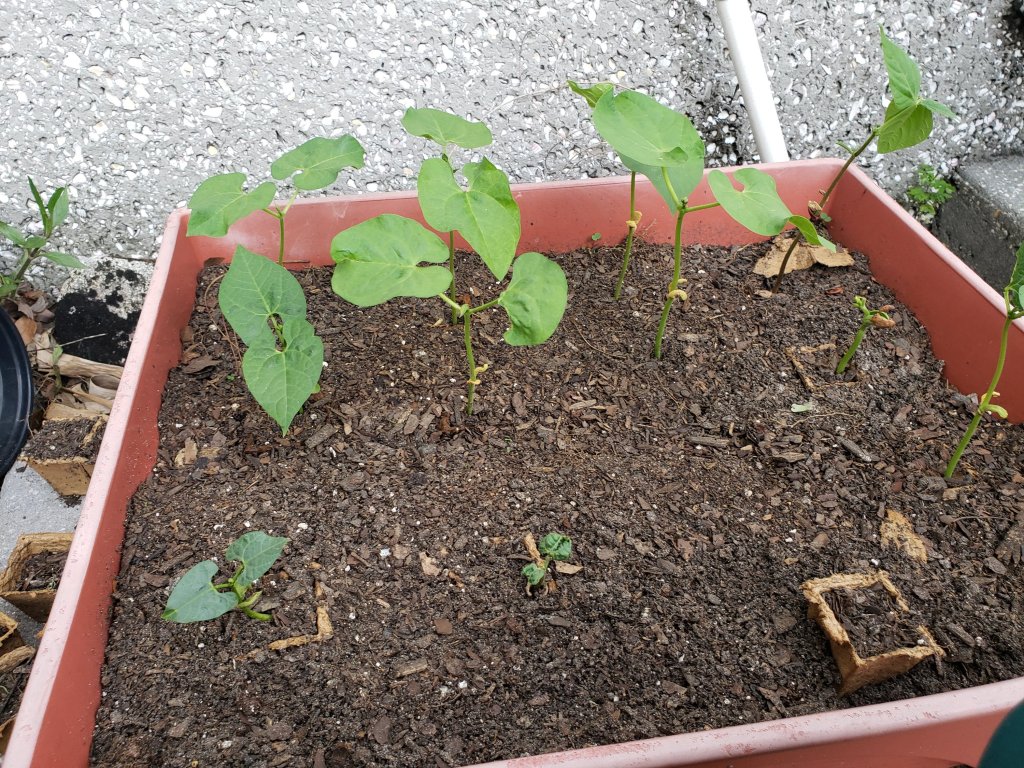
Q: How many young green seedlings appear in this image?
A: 11